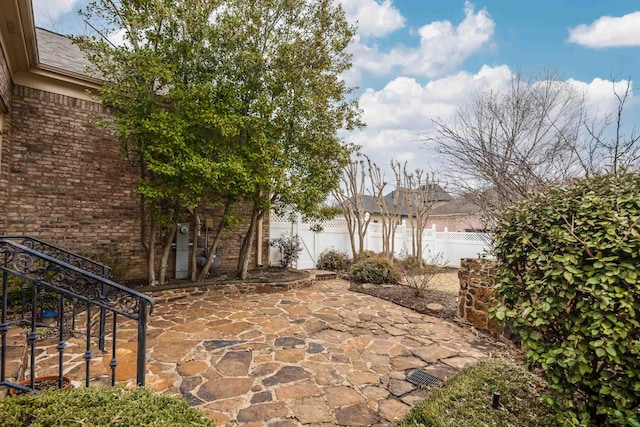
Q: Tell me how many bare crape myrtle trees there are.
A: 3